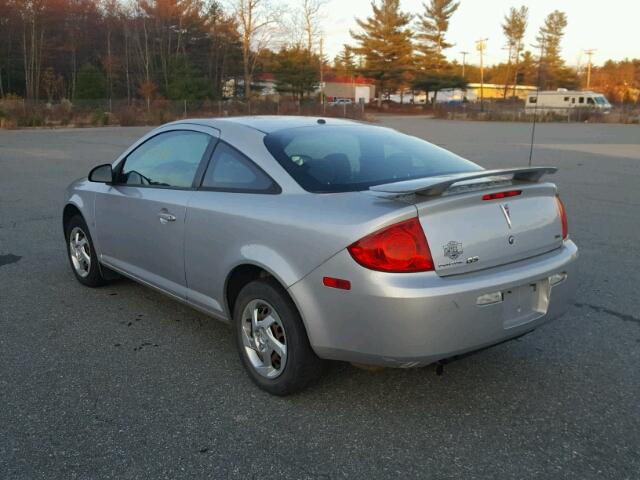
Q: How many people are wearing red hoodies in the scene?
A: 0